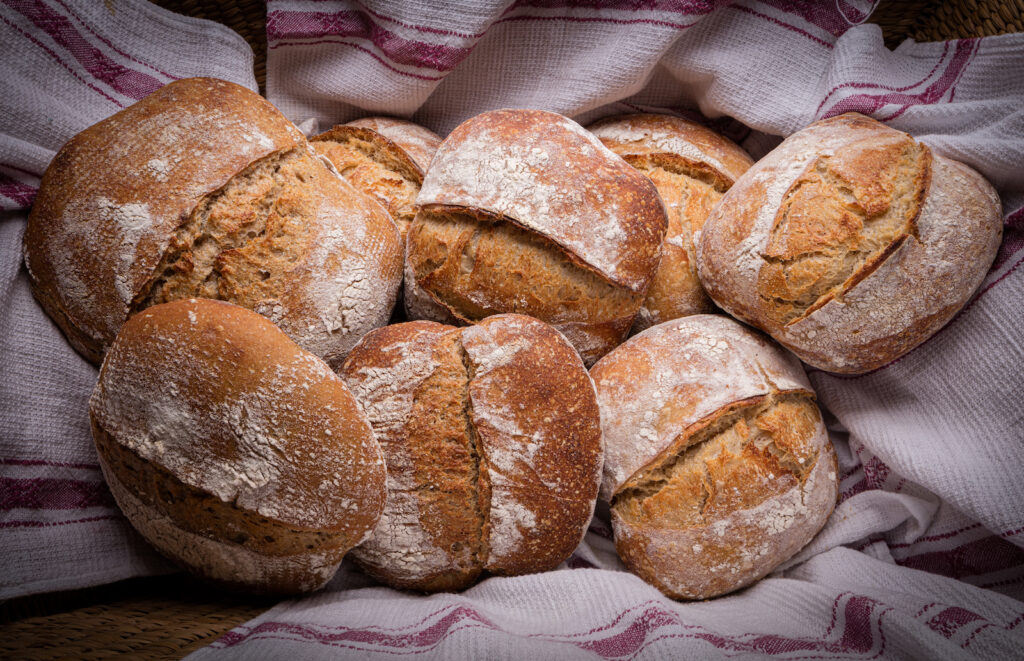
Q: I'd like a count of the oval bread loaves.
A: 8